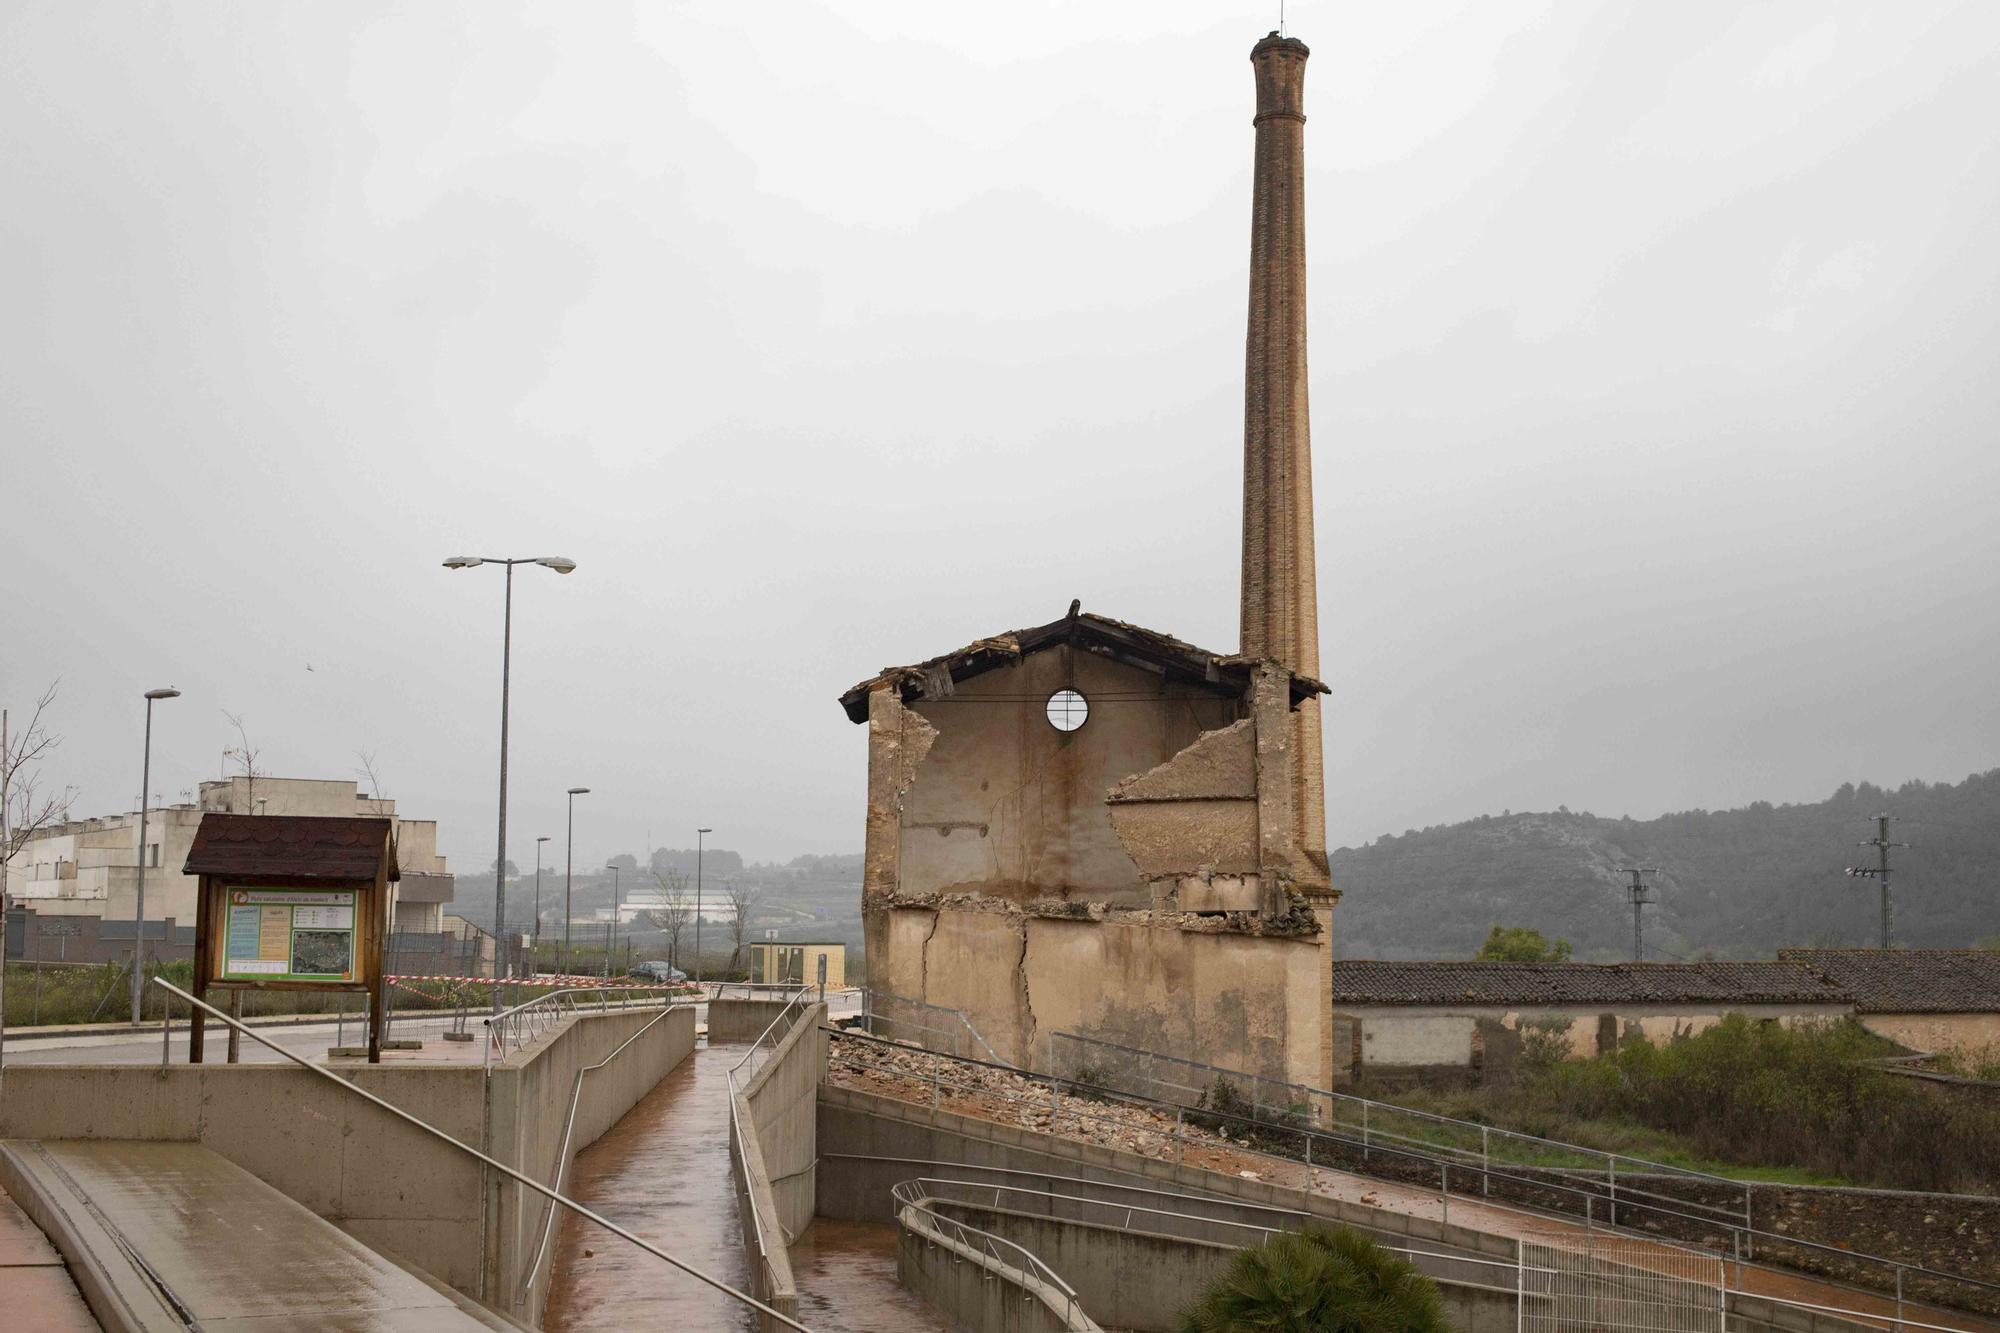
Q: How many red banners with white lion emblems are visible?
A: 0